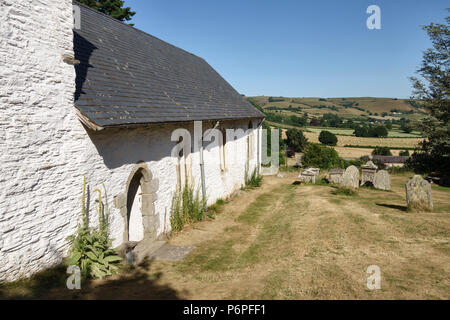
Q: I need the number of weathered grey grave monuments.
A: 6